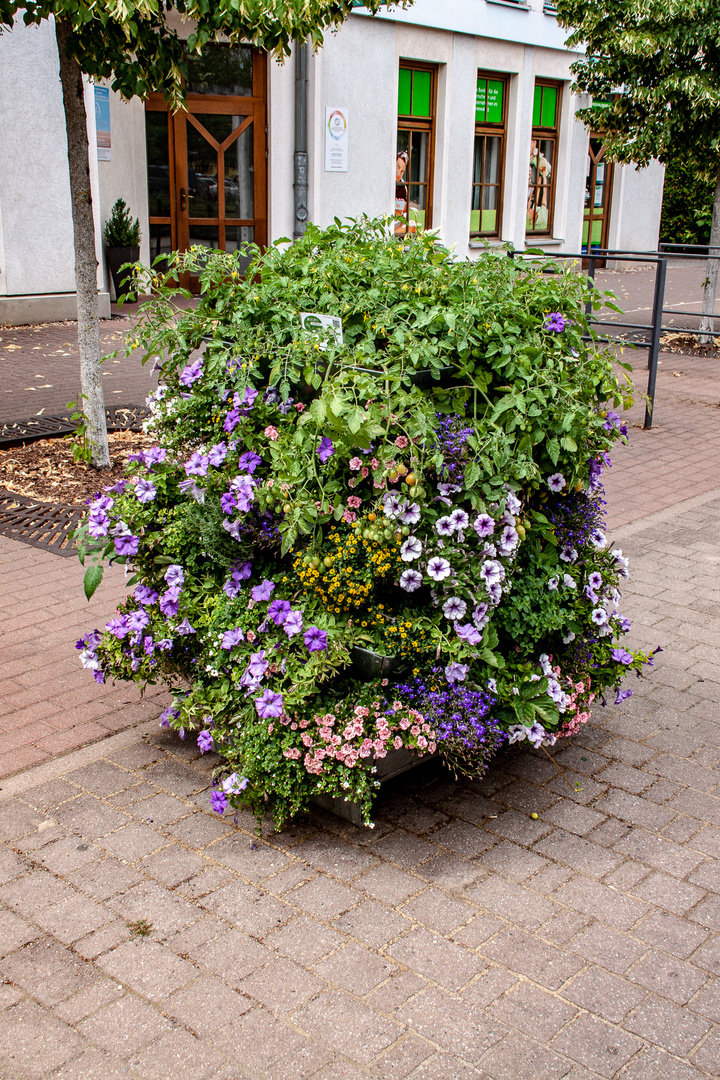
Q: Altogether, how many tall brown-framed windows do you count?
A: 3